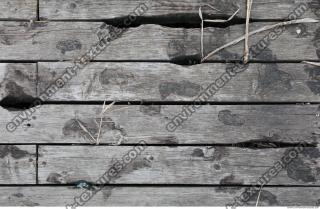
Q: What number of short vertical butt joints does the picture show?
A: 3